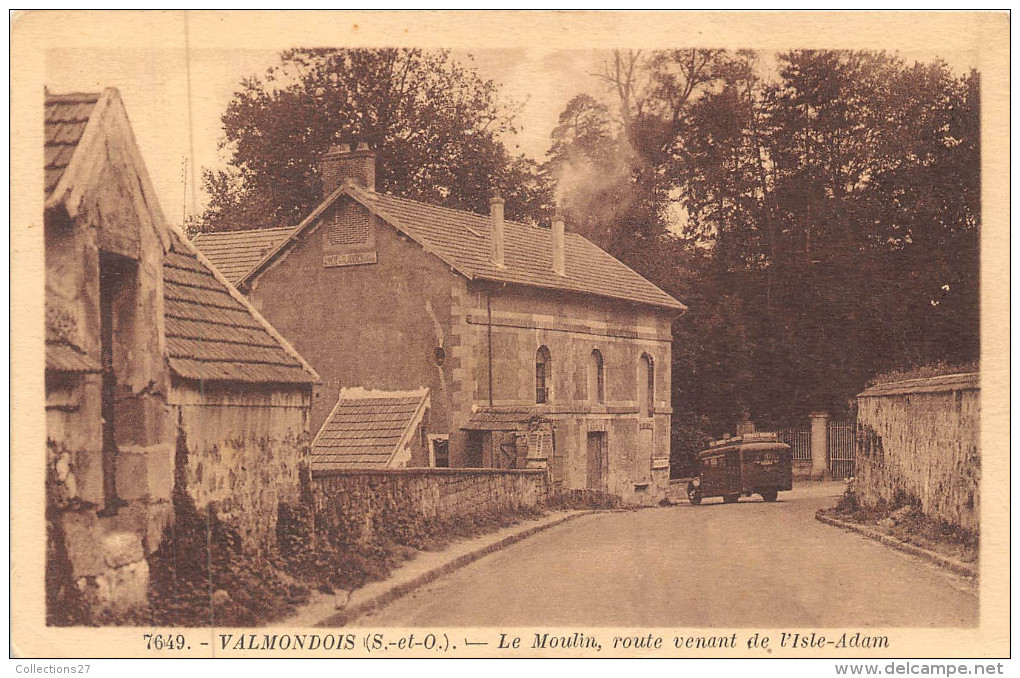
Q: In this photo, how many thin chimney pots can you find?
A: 2